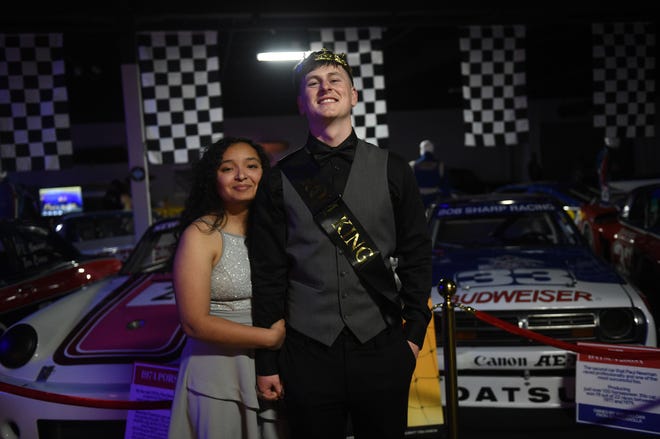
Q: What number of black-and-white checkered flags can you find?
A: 5